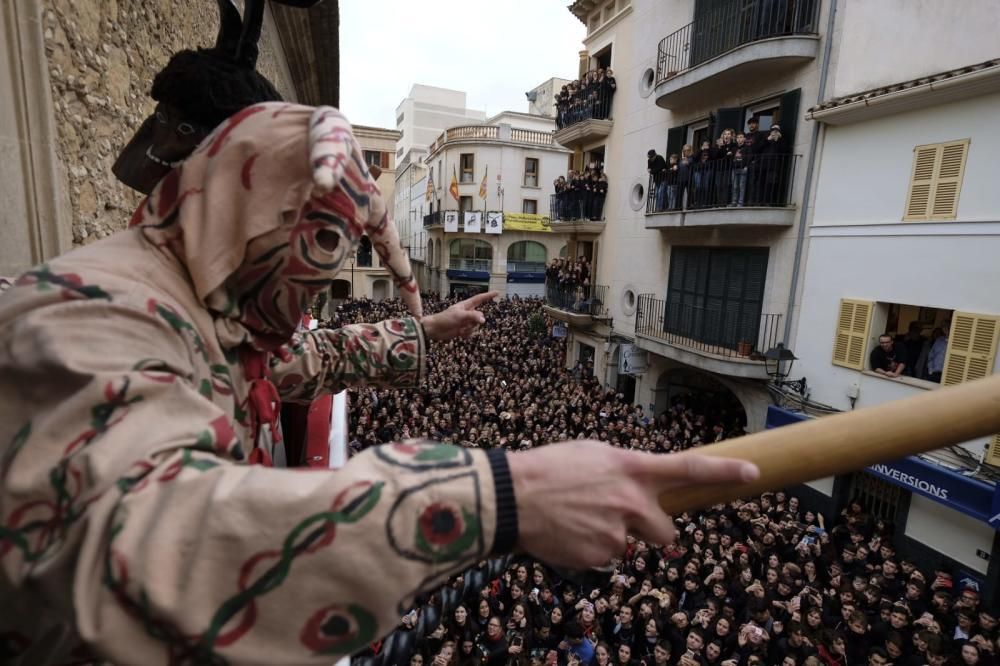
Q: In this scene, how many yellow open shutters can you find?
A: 2